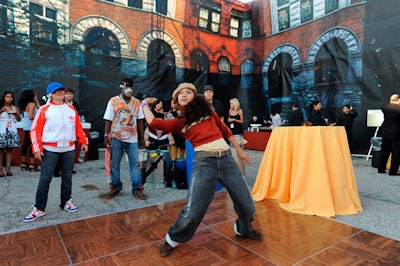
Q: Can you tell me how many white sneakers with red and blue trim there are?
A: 2